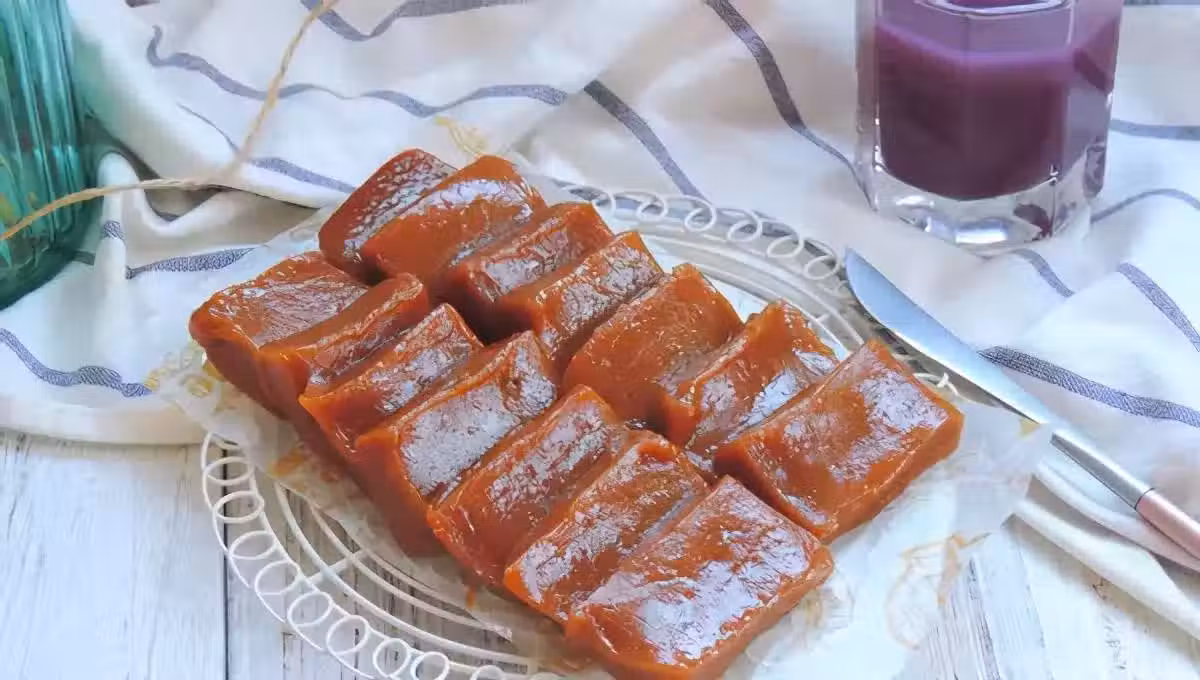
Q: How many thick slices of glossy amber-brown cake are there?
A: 14